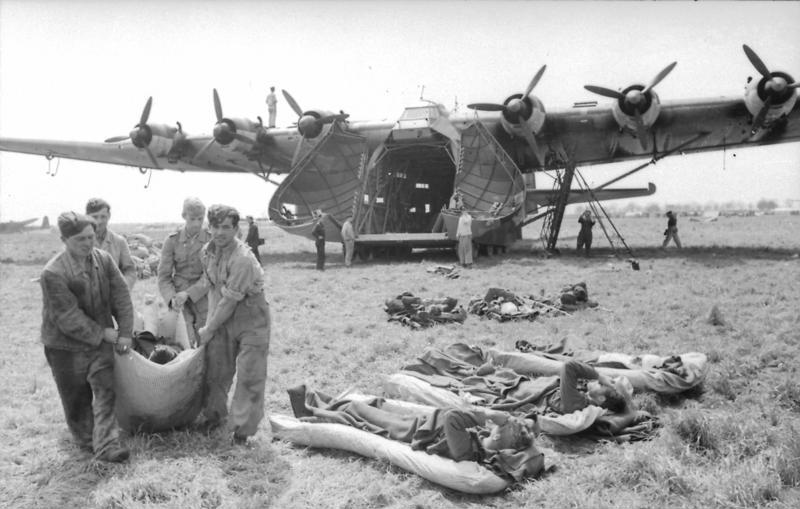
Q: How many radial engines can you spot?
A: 6